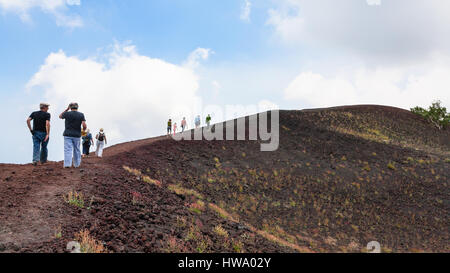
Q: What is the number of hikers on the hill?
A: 9